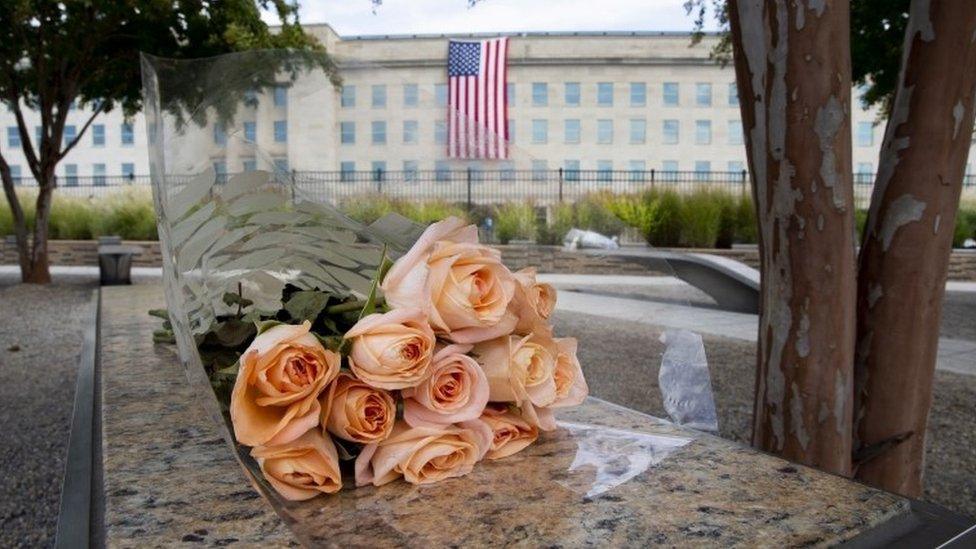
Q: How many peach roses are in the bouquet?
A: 11